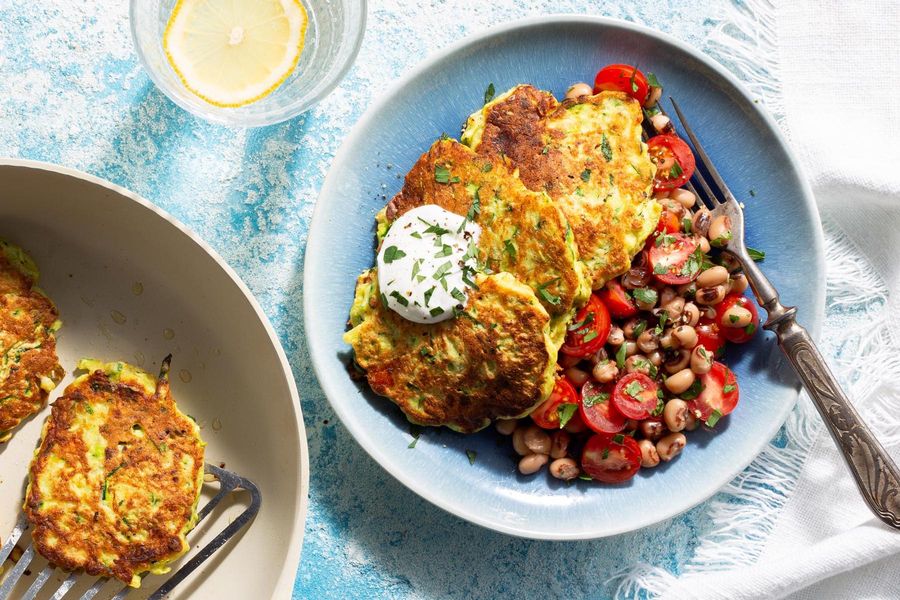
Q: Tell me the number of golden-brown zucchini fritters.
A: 5